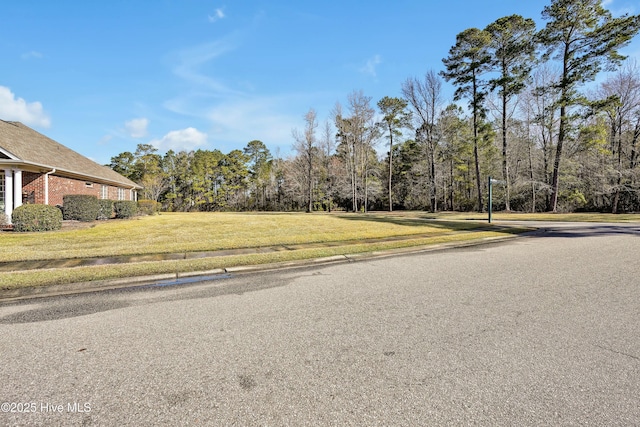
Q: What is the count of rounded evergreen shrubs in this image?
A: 5